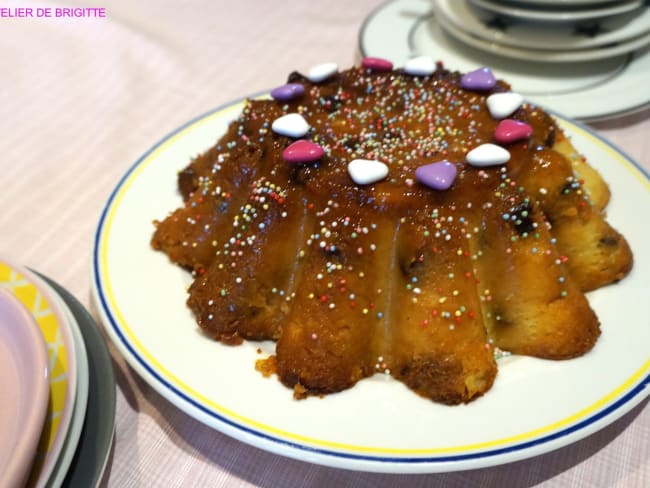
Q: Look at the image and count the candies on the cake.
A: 12